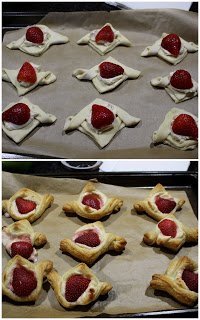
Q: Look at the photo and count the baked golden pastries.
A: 9